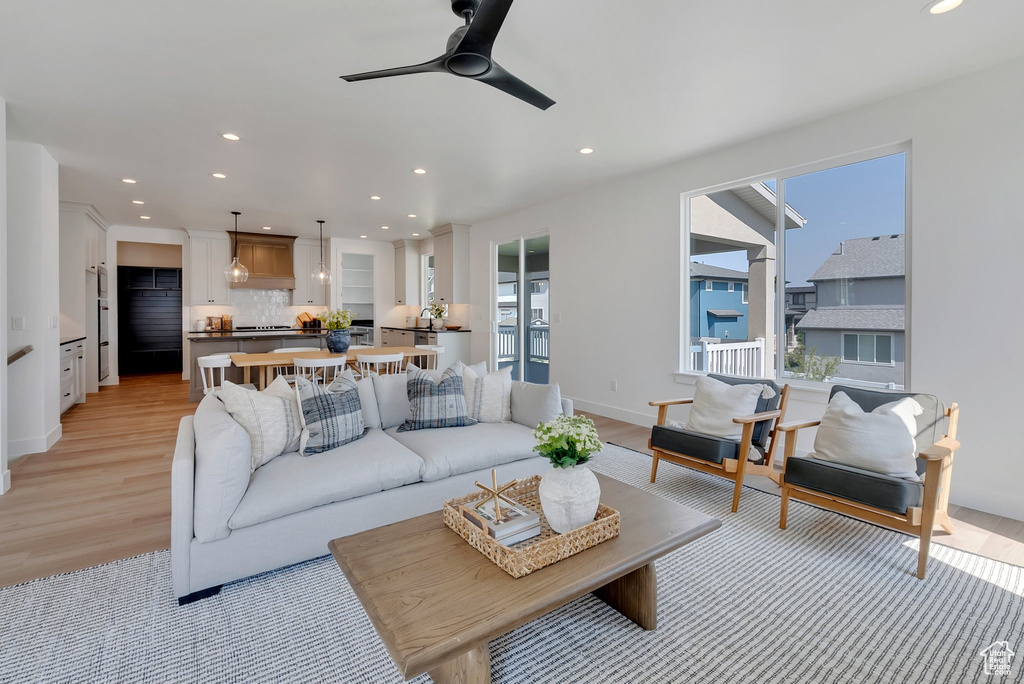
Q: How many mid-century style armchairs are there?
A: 2